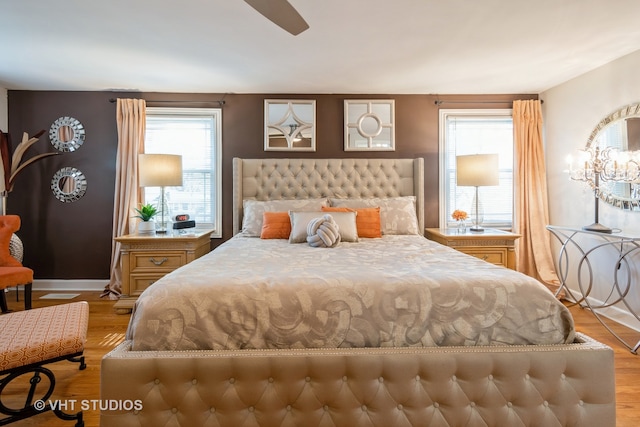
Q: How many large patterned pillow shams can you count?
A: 2